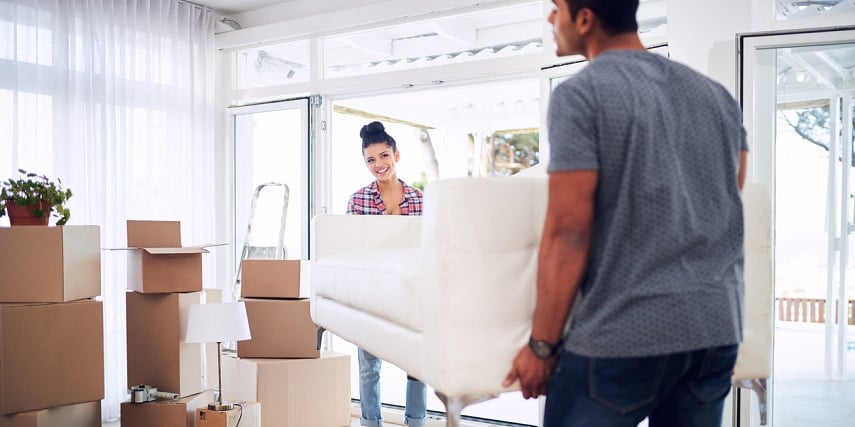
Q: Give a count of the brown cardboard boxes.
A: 10